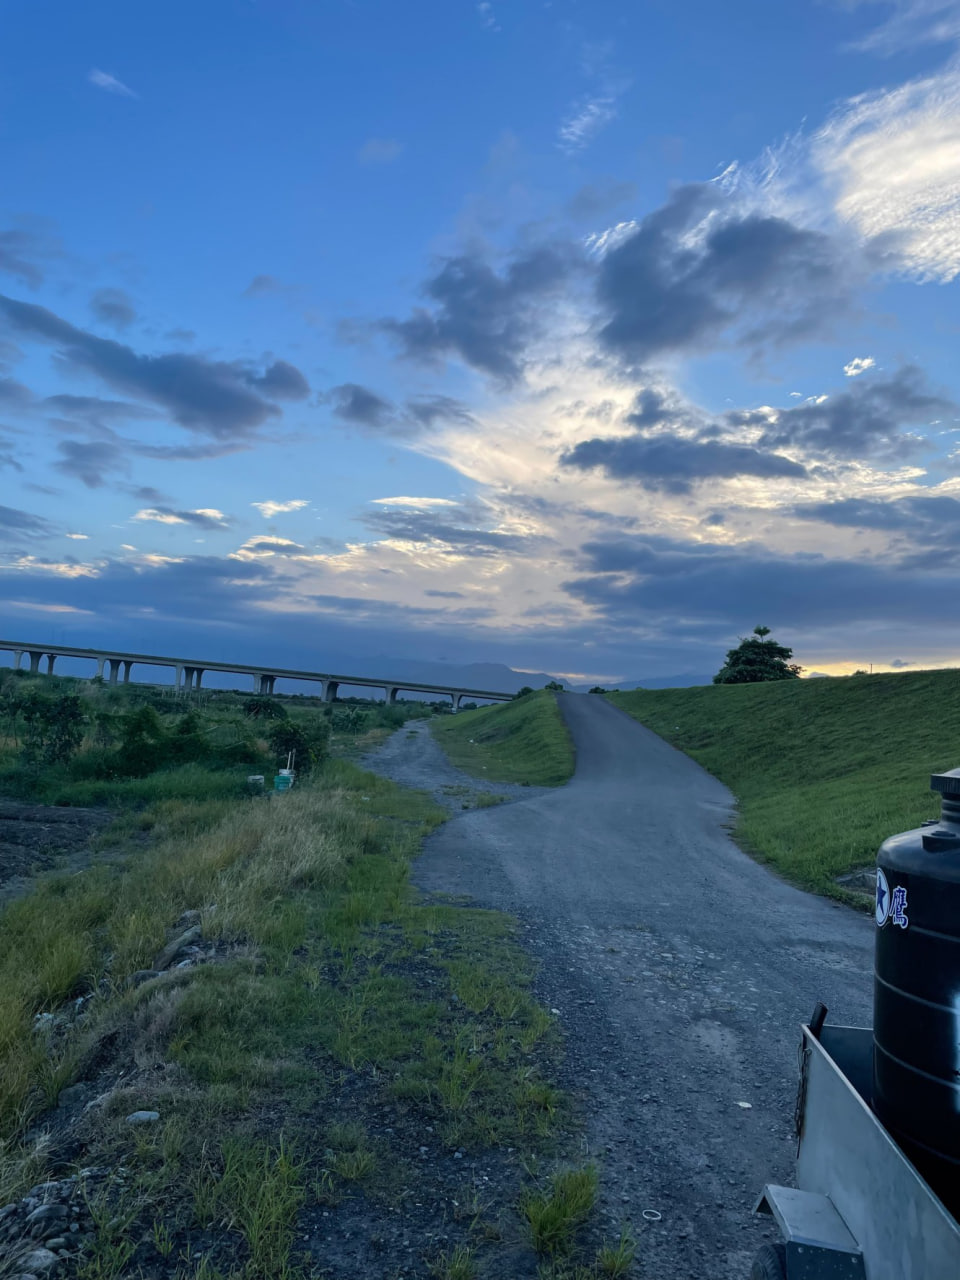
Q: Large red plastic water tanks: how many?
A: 0